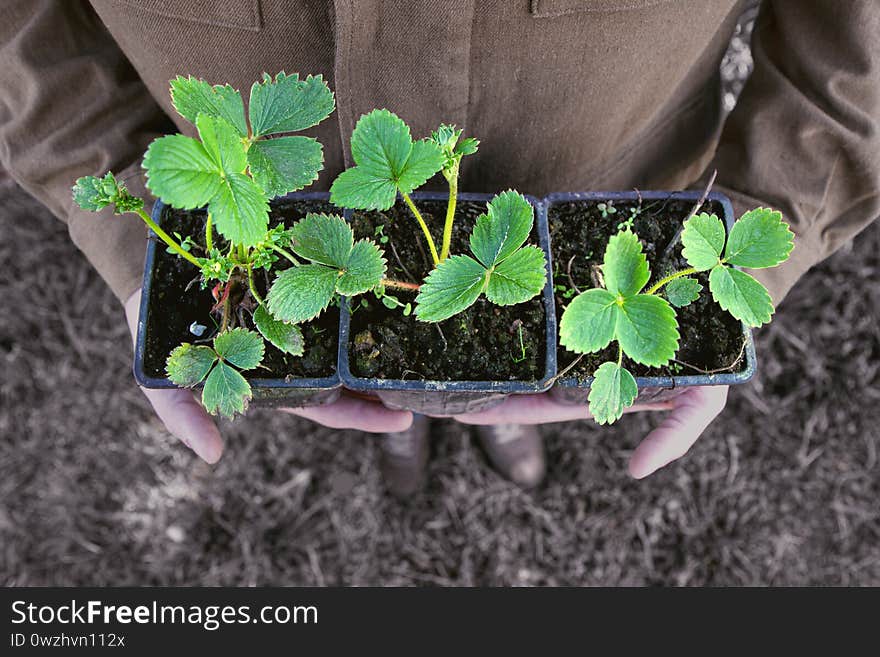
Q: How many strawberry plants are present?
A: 3